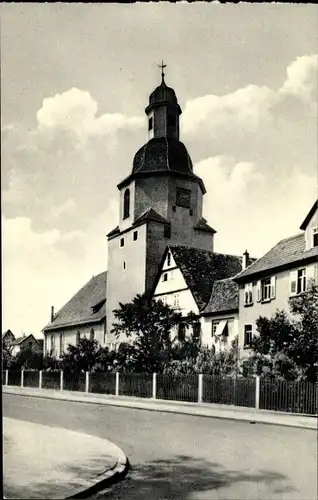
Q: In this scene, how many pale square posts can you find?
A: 9